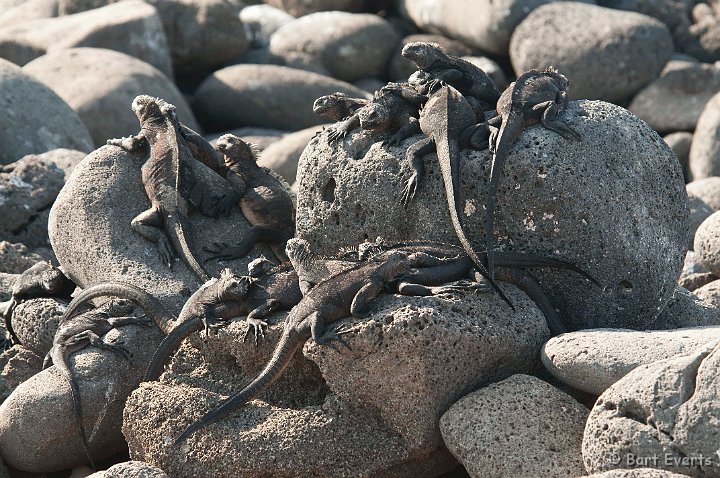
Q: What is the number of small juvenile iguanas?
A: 2